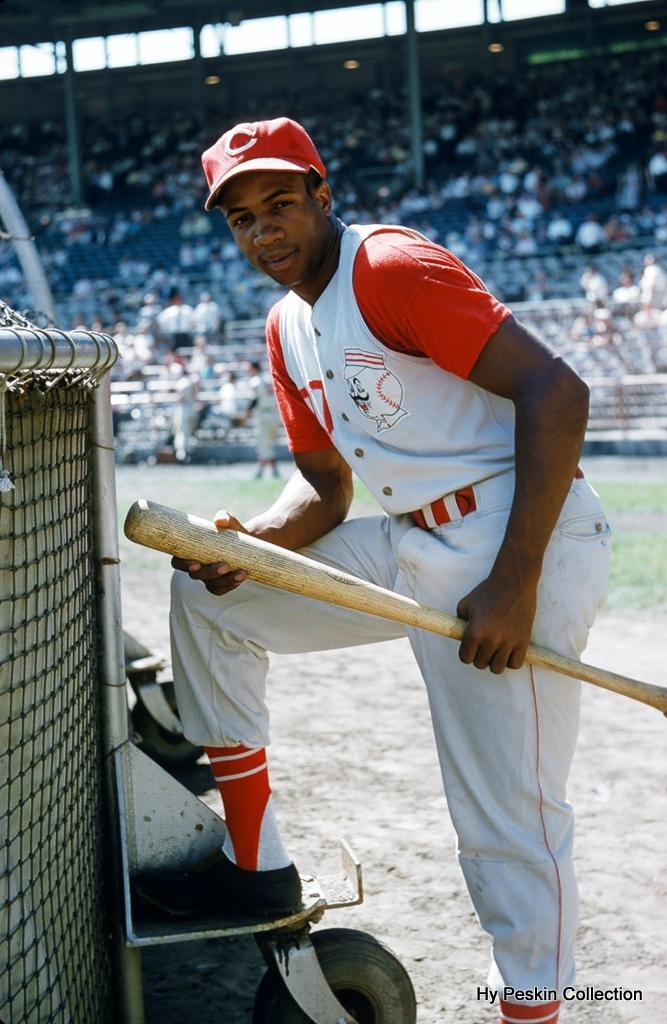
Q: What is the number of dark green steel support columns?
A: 2